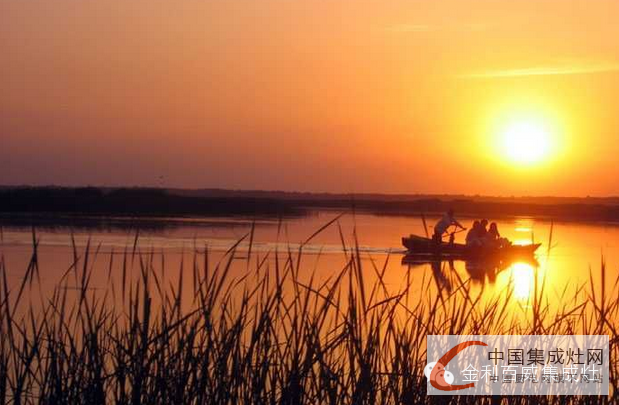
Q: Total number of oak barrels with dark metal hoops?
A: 0